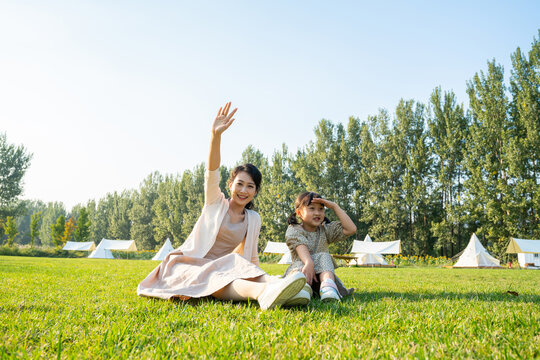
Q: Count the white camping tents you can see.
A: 7